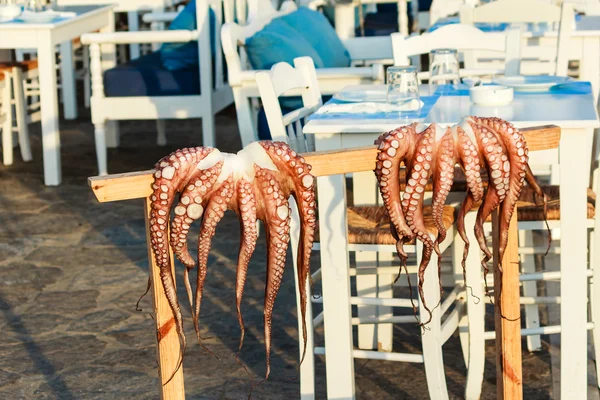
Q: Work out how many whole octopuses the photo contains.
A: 2